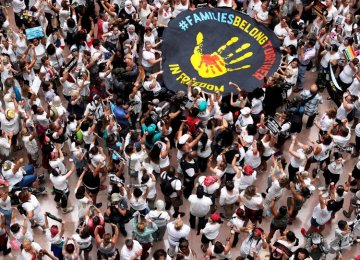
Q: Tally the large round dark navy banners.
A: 1